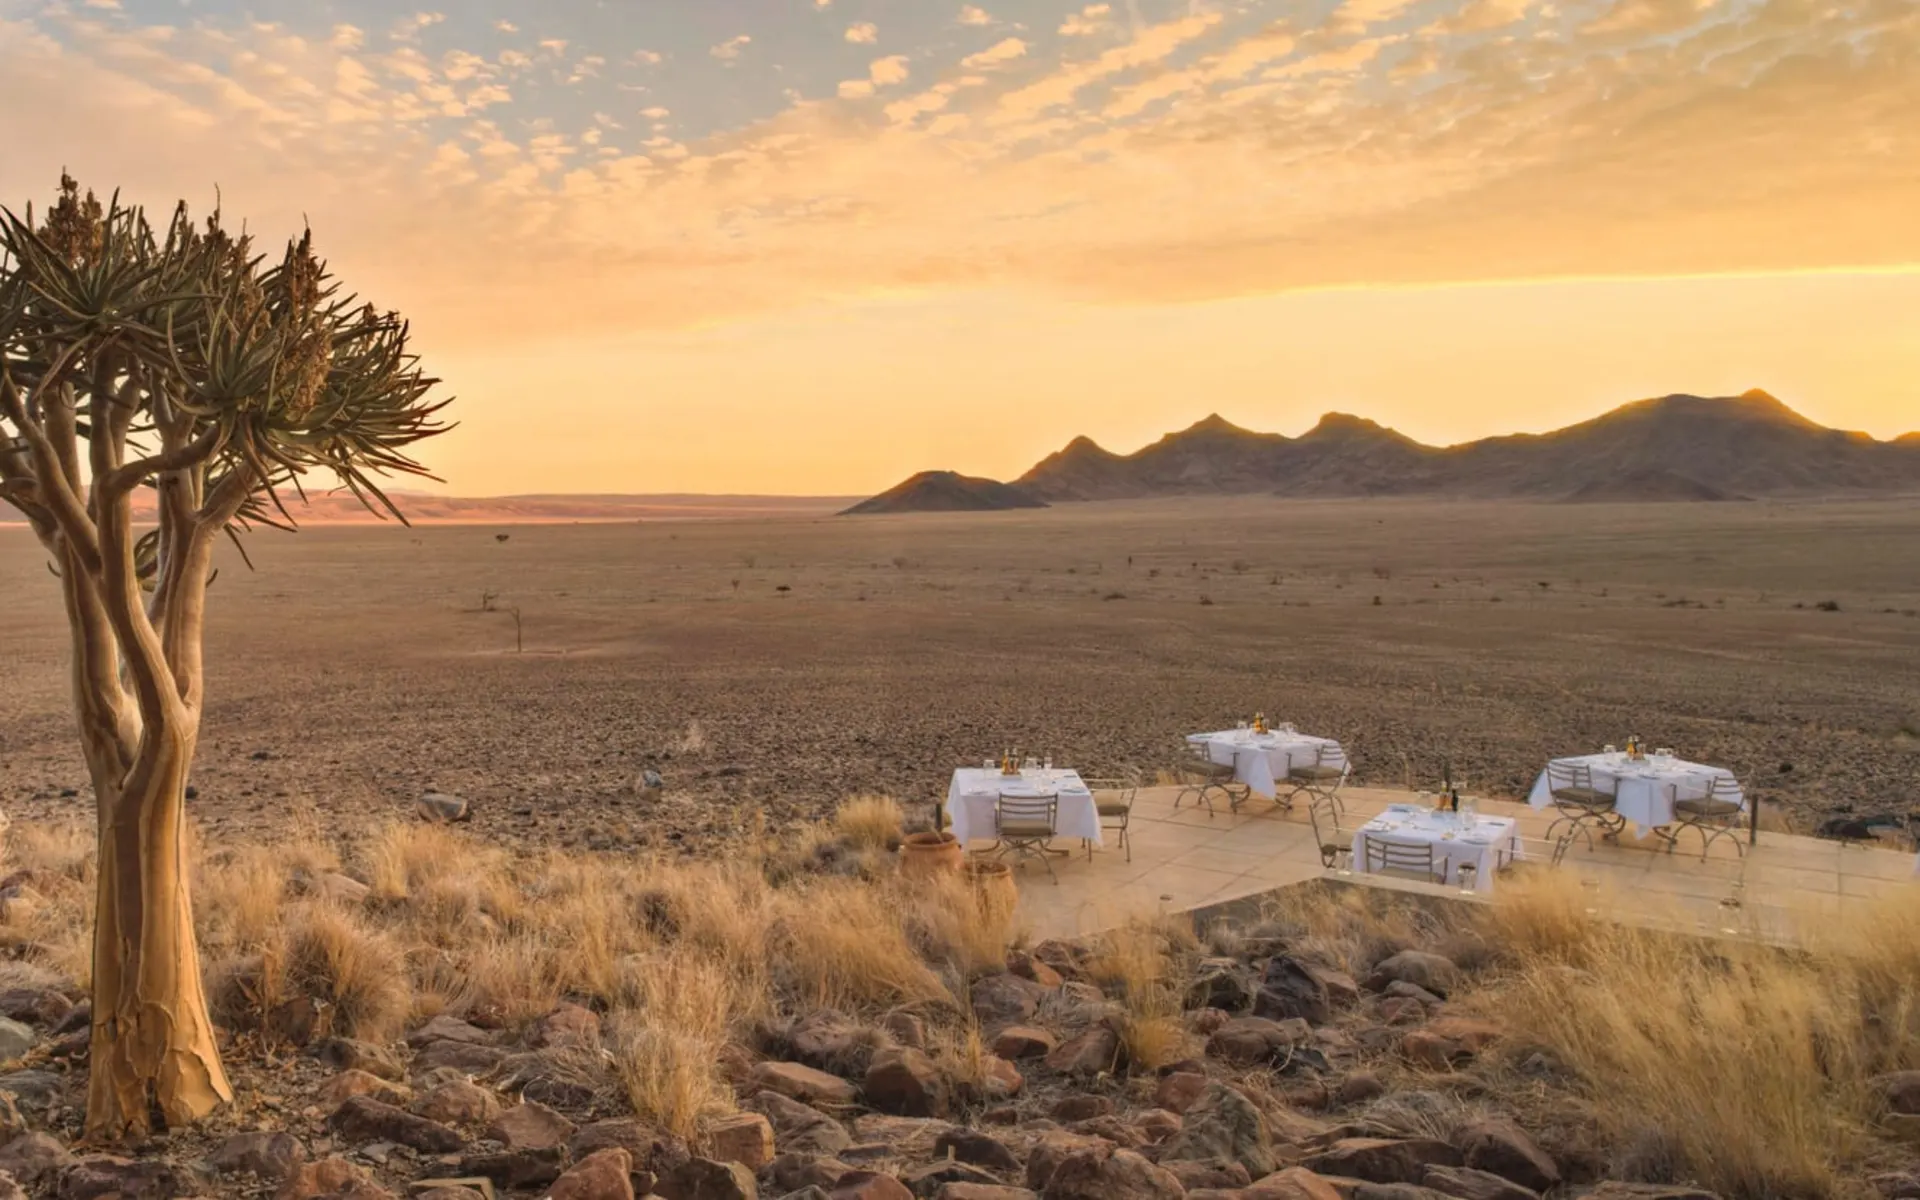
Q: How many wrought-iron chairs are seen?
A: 9